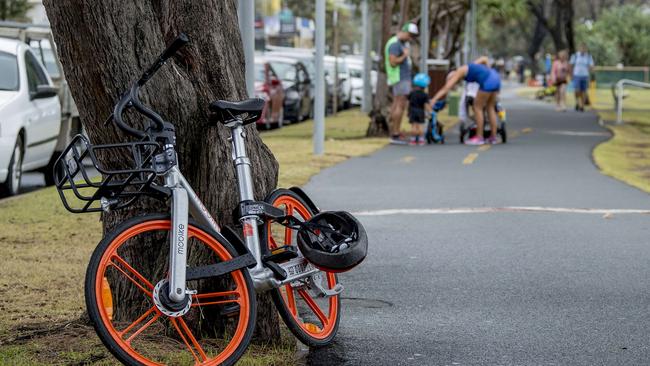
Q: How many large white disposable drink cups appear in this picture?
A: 0